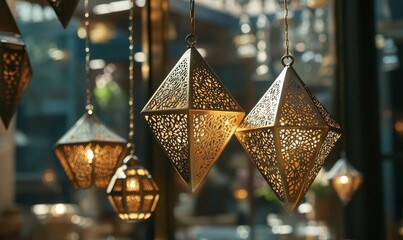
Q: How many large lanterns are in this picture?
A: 2